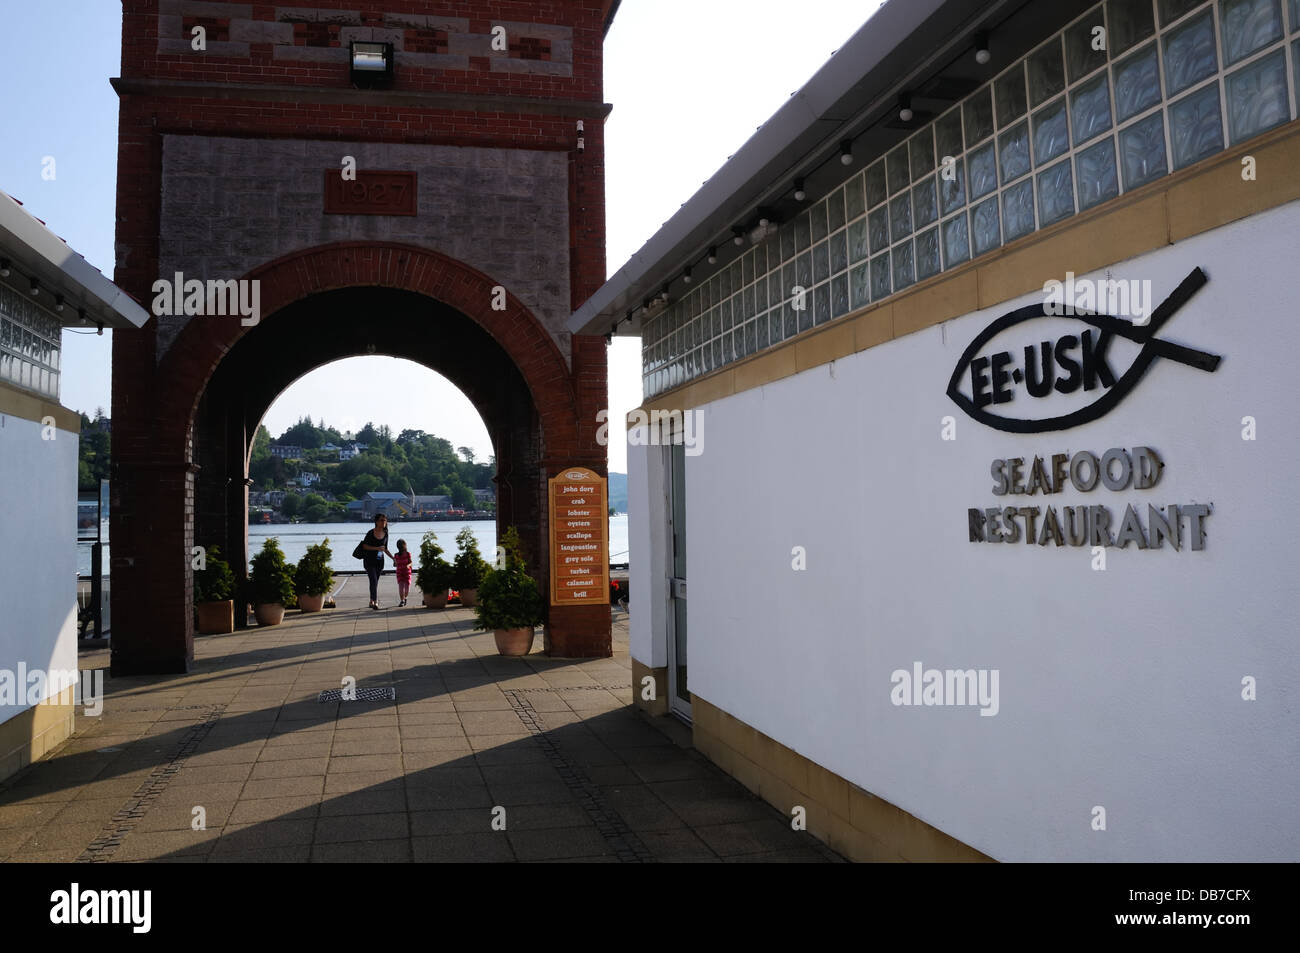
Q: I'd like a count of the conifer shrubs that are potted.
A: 6